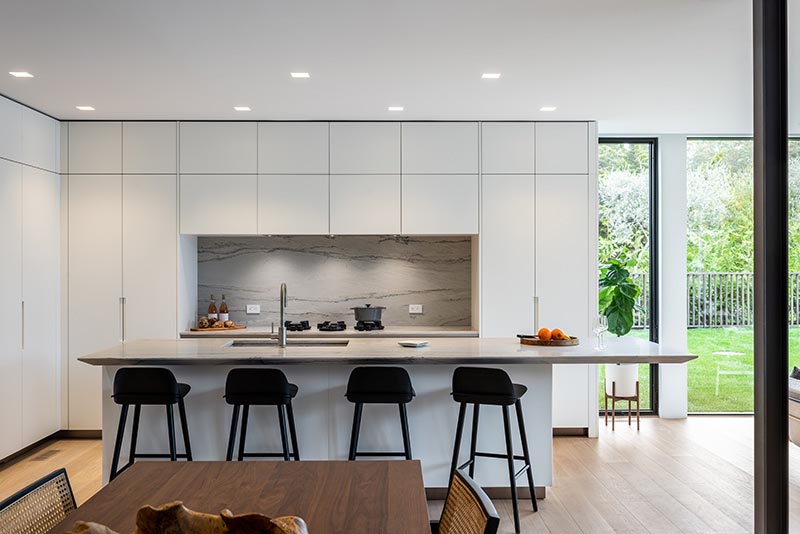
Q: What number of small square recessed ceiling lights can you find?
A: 7